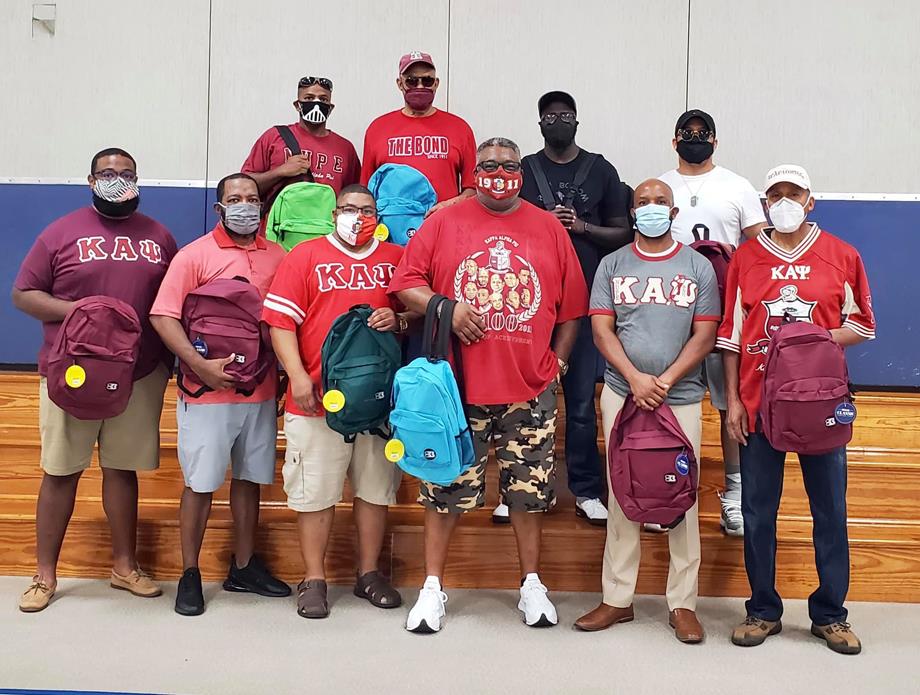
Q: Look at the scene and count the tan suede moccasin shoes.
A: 2